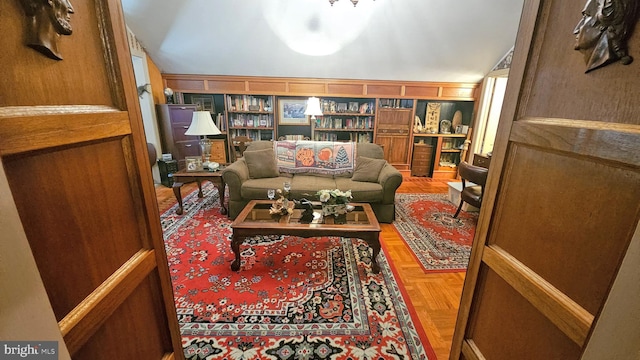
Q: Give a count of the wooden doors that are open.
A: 2